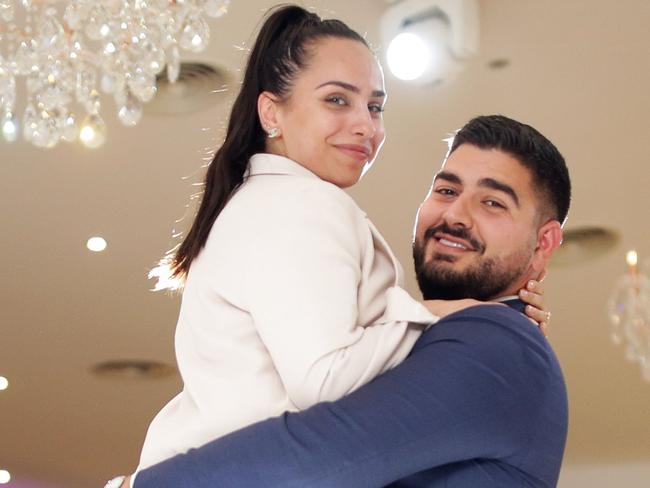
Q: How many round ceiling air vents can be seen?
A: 3